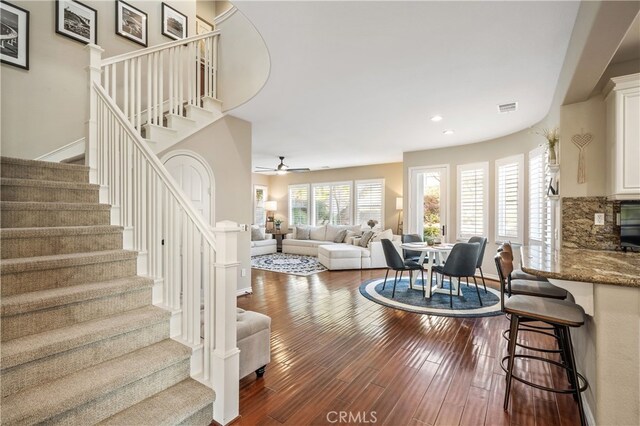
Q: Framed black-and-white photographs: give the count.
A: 4